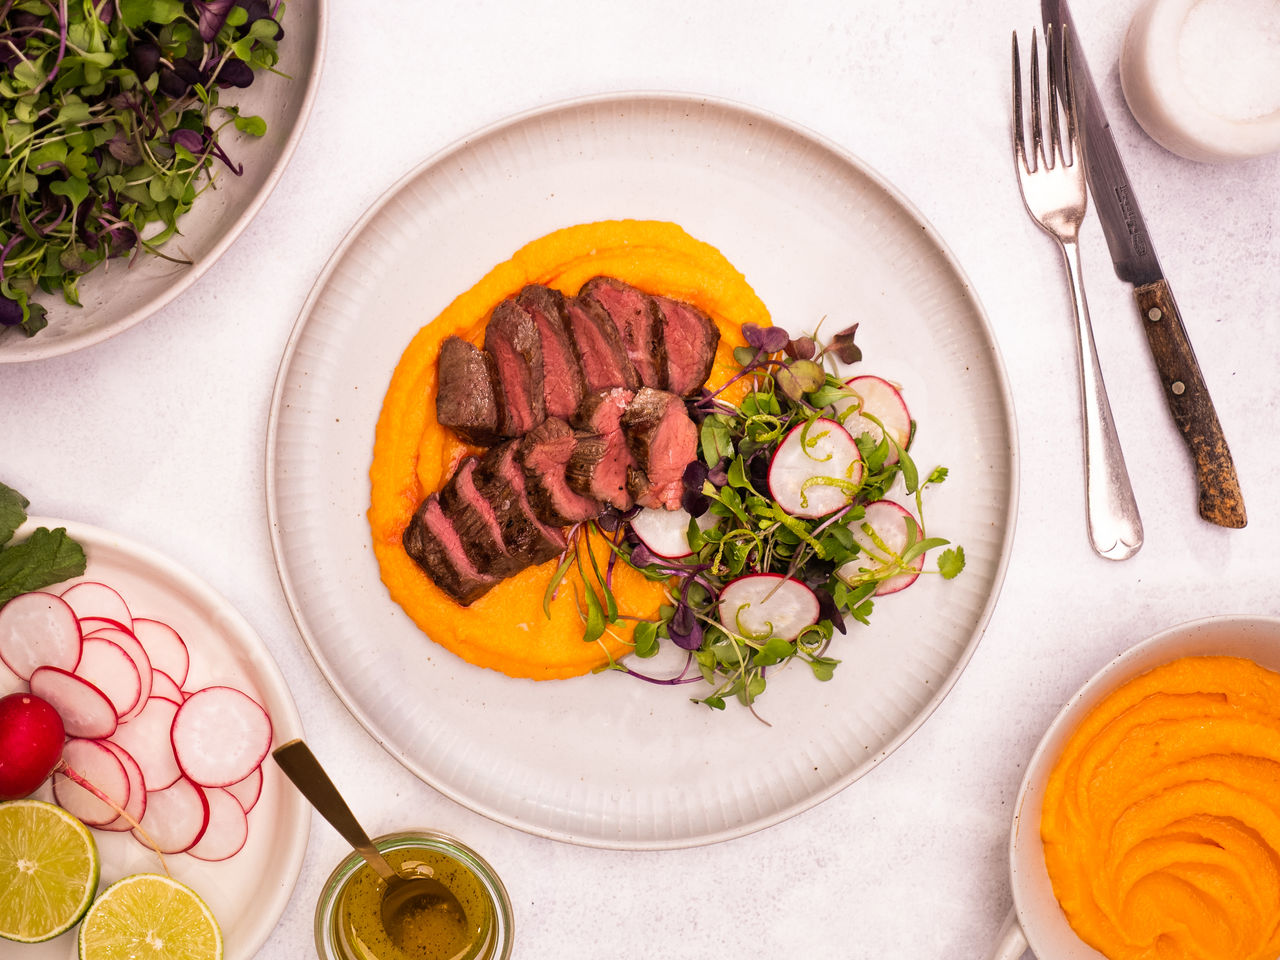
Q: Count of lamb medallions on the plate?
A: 12